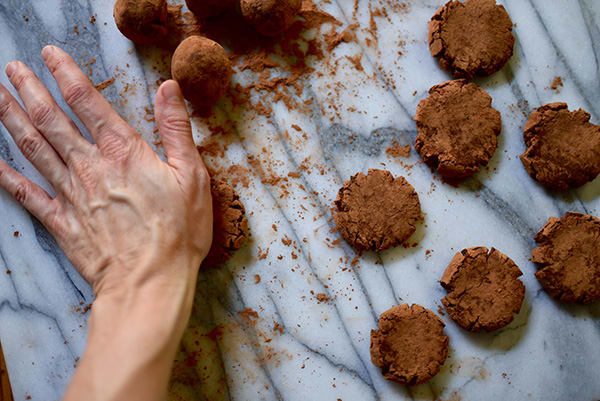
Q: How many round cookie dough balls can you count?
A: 4